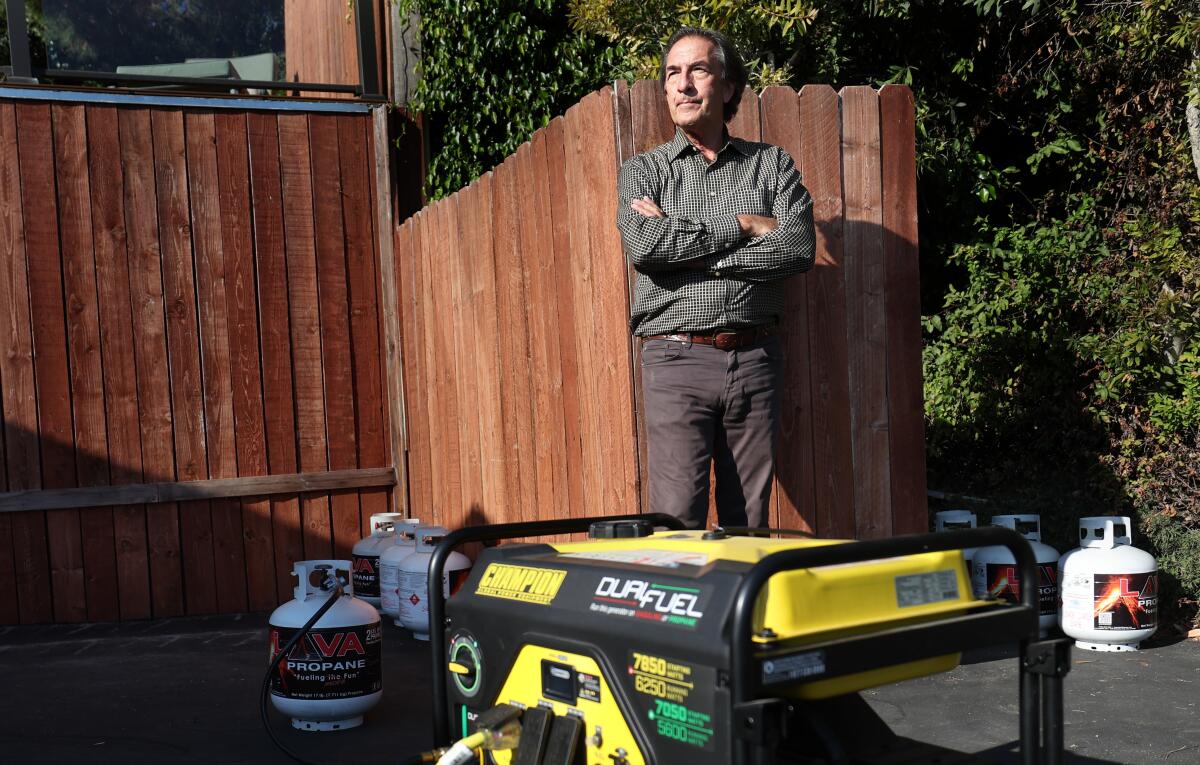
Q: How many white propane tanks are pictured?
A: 7